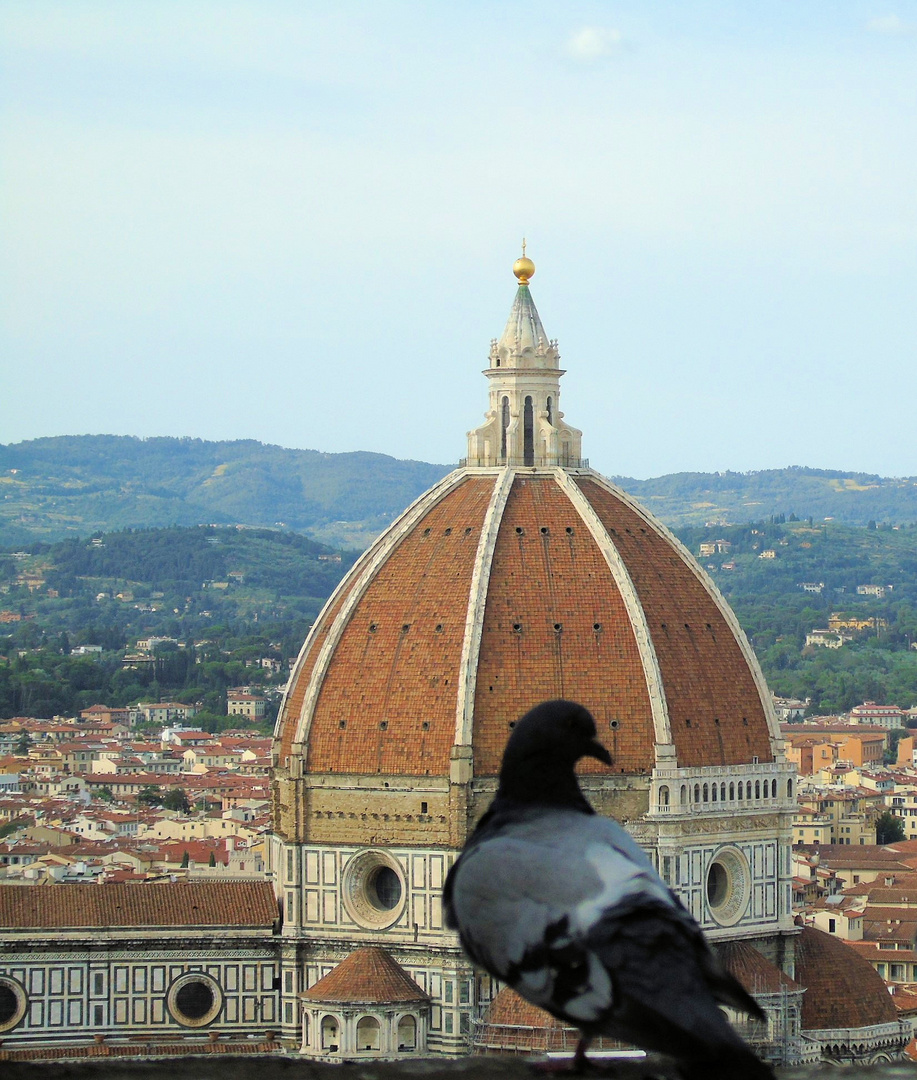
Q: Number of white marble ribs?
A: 5